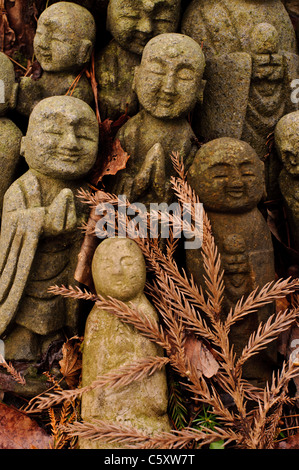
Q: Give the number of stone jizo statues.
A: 9